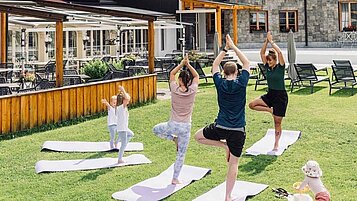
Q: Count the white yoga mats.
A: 5